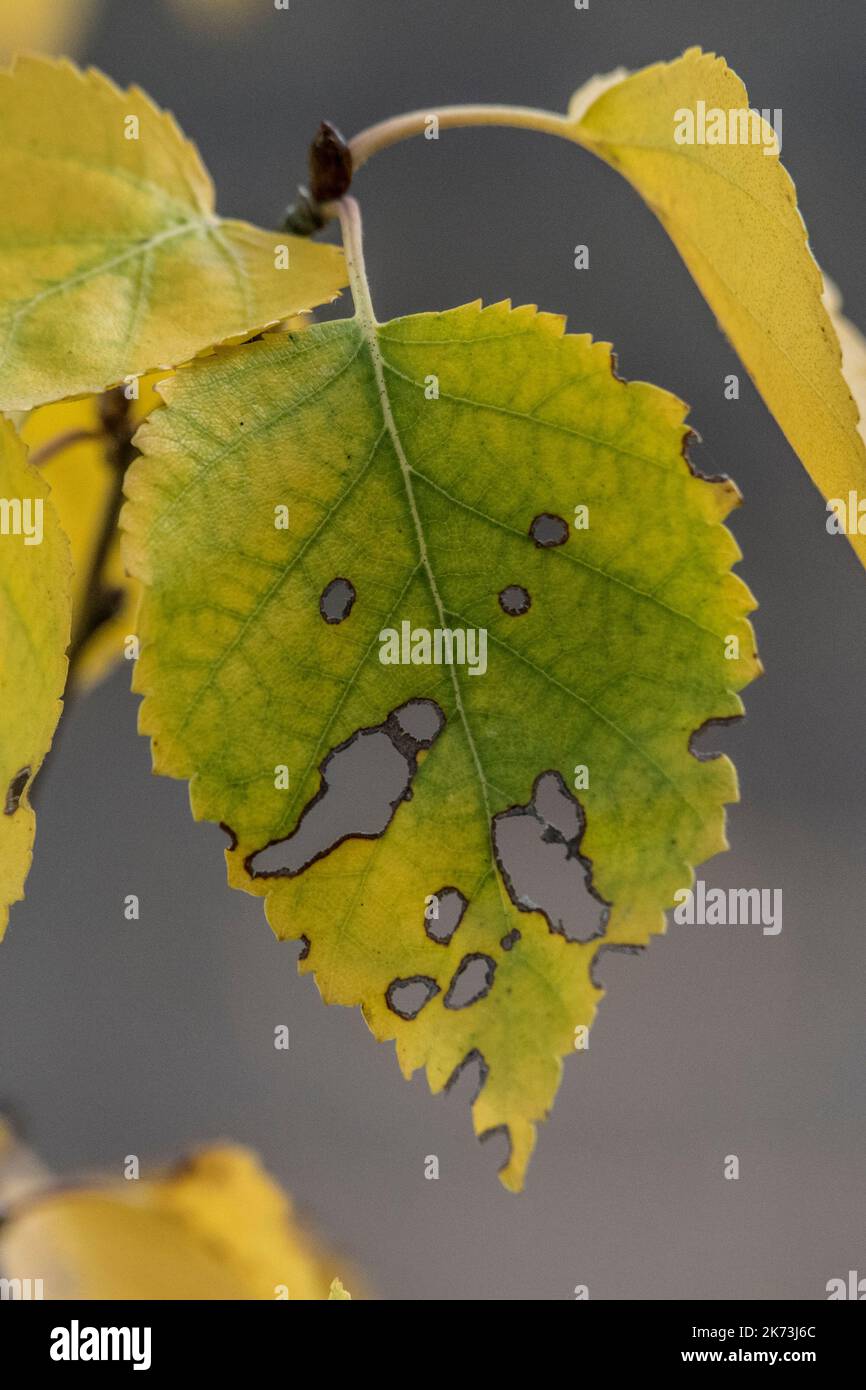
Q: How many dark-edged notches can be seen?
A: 8